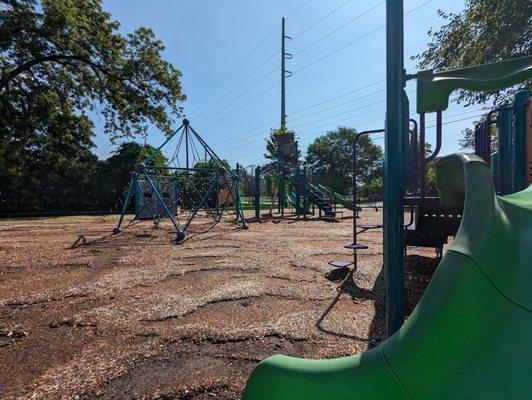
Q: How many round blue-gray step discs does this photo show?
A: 3